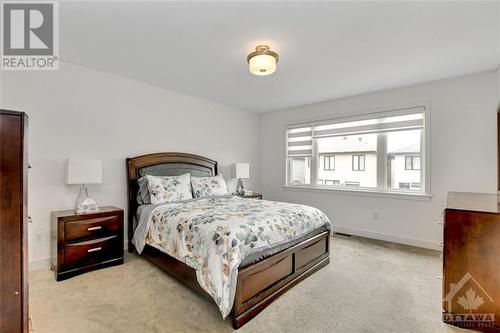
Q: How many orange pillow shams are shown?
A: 0